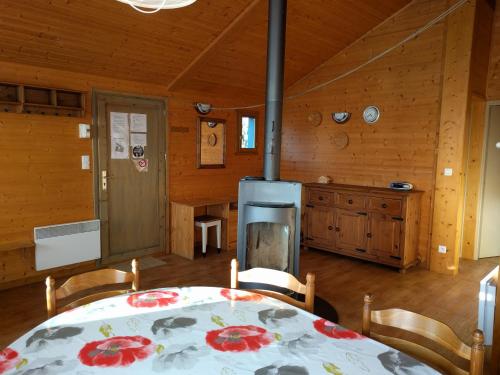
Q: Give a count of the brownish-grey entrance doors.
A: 1